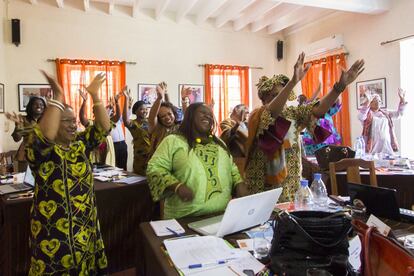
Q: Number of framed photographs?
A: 5